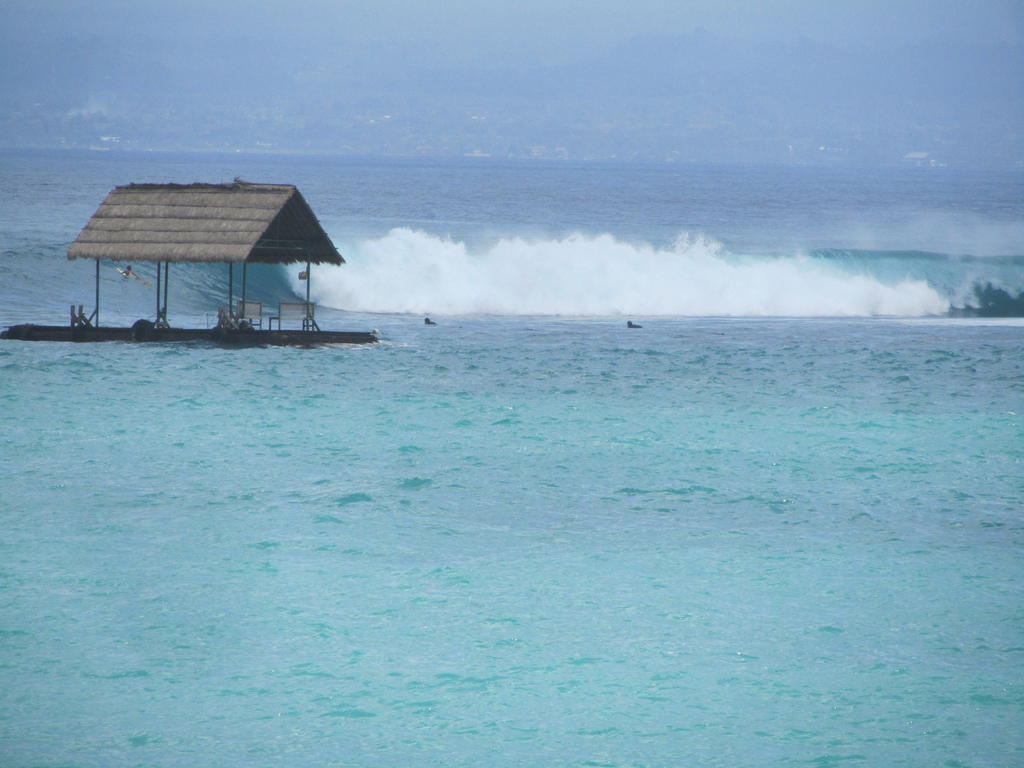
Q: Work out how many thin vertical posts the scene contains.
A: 6